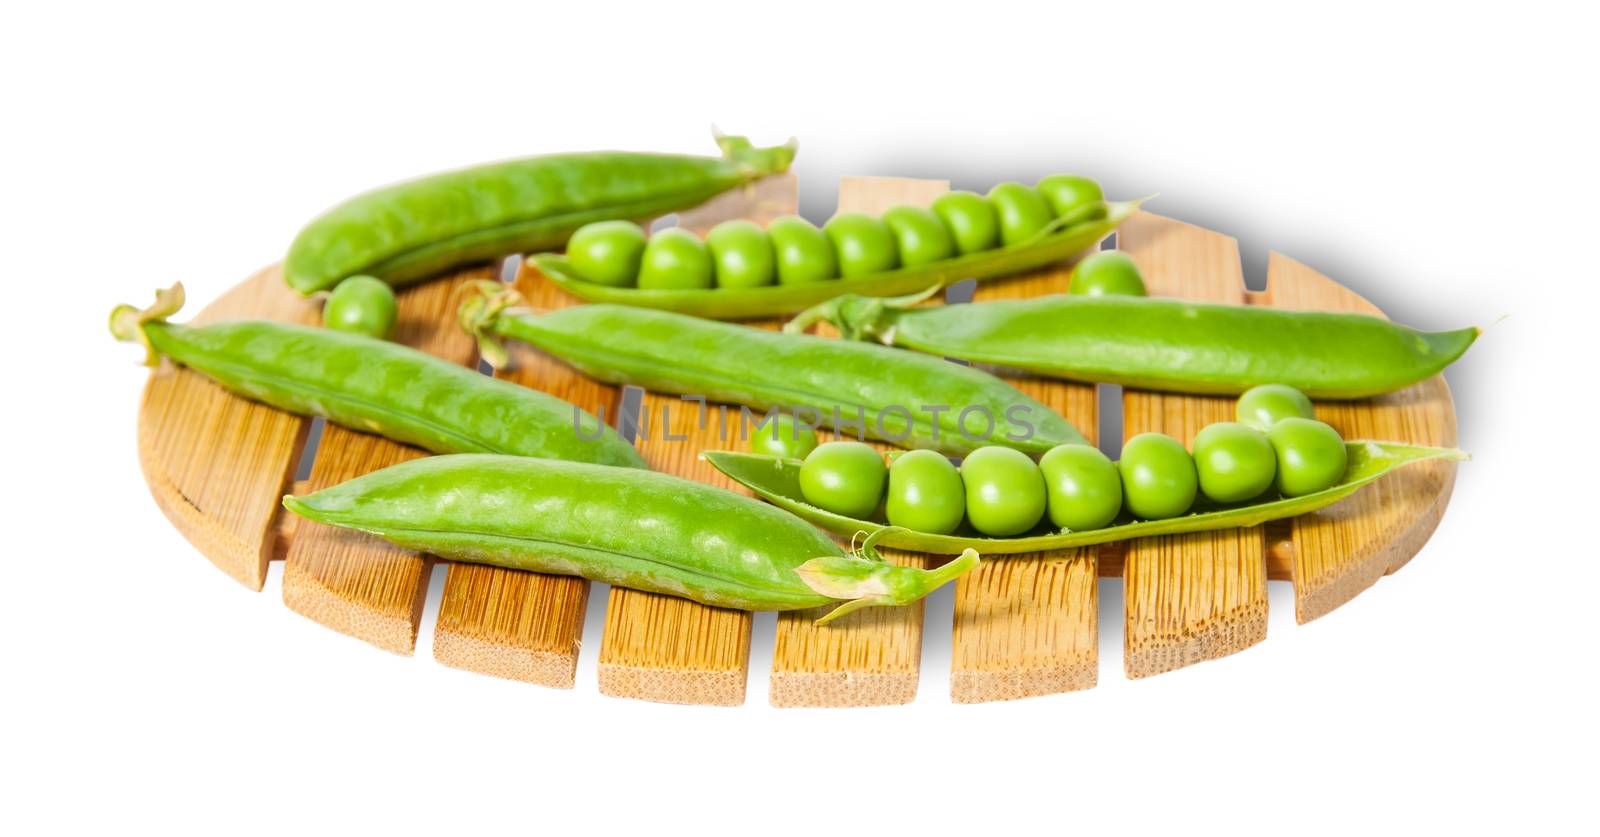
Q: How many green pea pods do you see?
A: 7